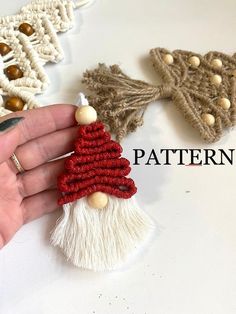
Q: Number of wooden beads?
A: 12